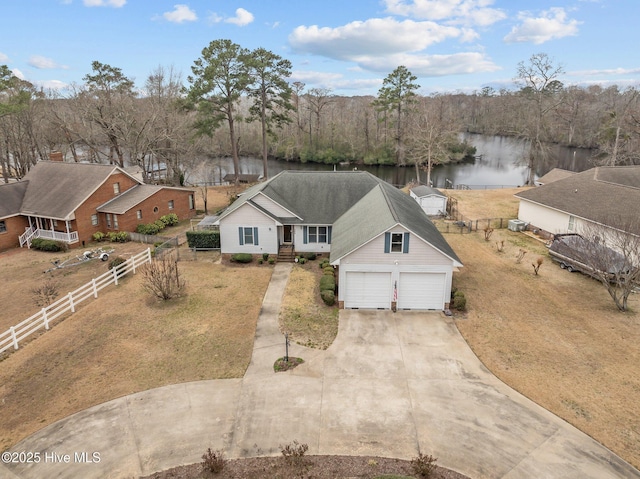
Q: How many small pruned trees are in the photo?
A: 4